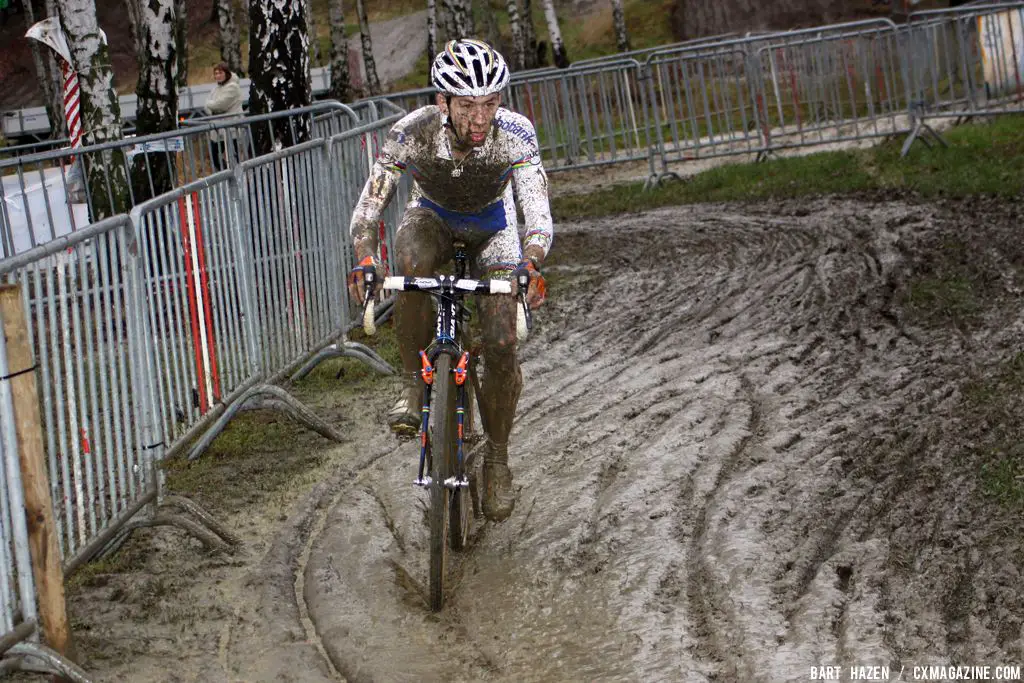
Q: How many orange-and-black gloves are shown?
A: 2